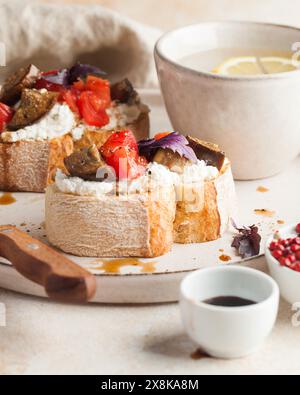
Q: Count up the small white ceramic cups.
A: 2